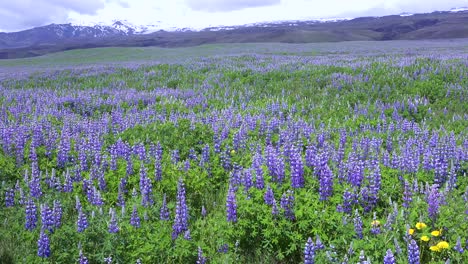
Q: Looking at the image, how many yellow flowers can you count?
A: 7